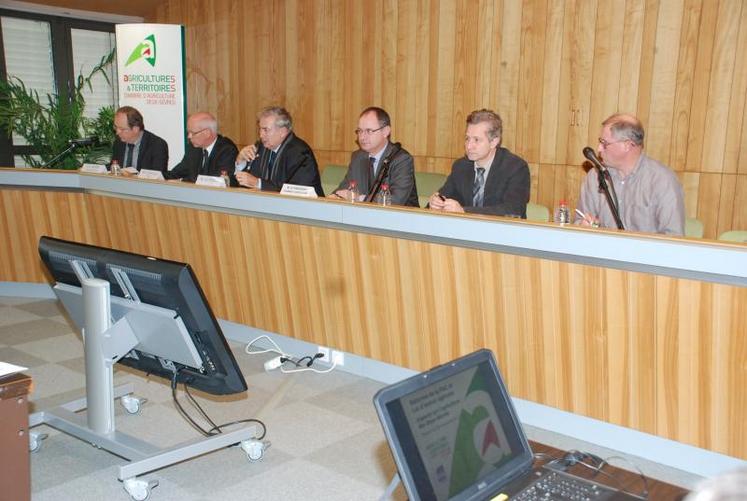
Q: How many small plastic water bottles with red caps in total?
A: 5